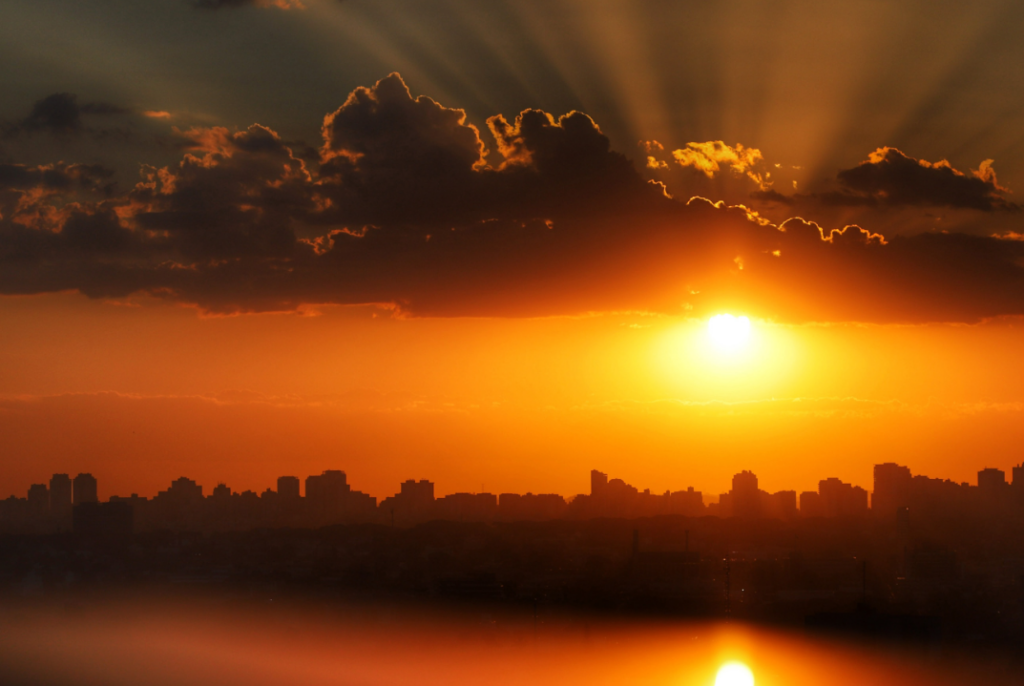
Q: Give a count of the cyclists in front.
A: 0